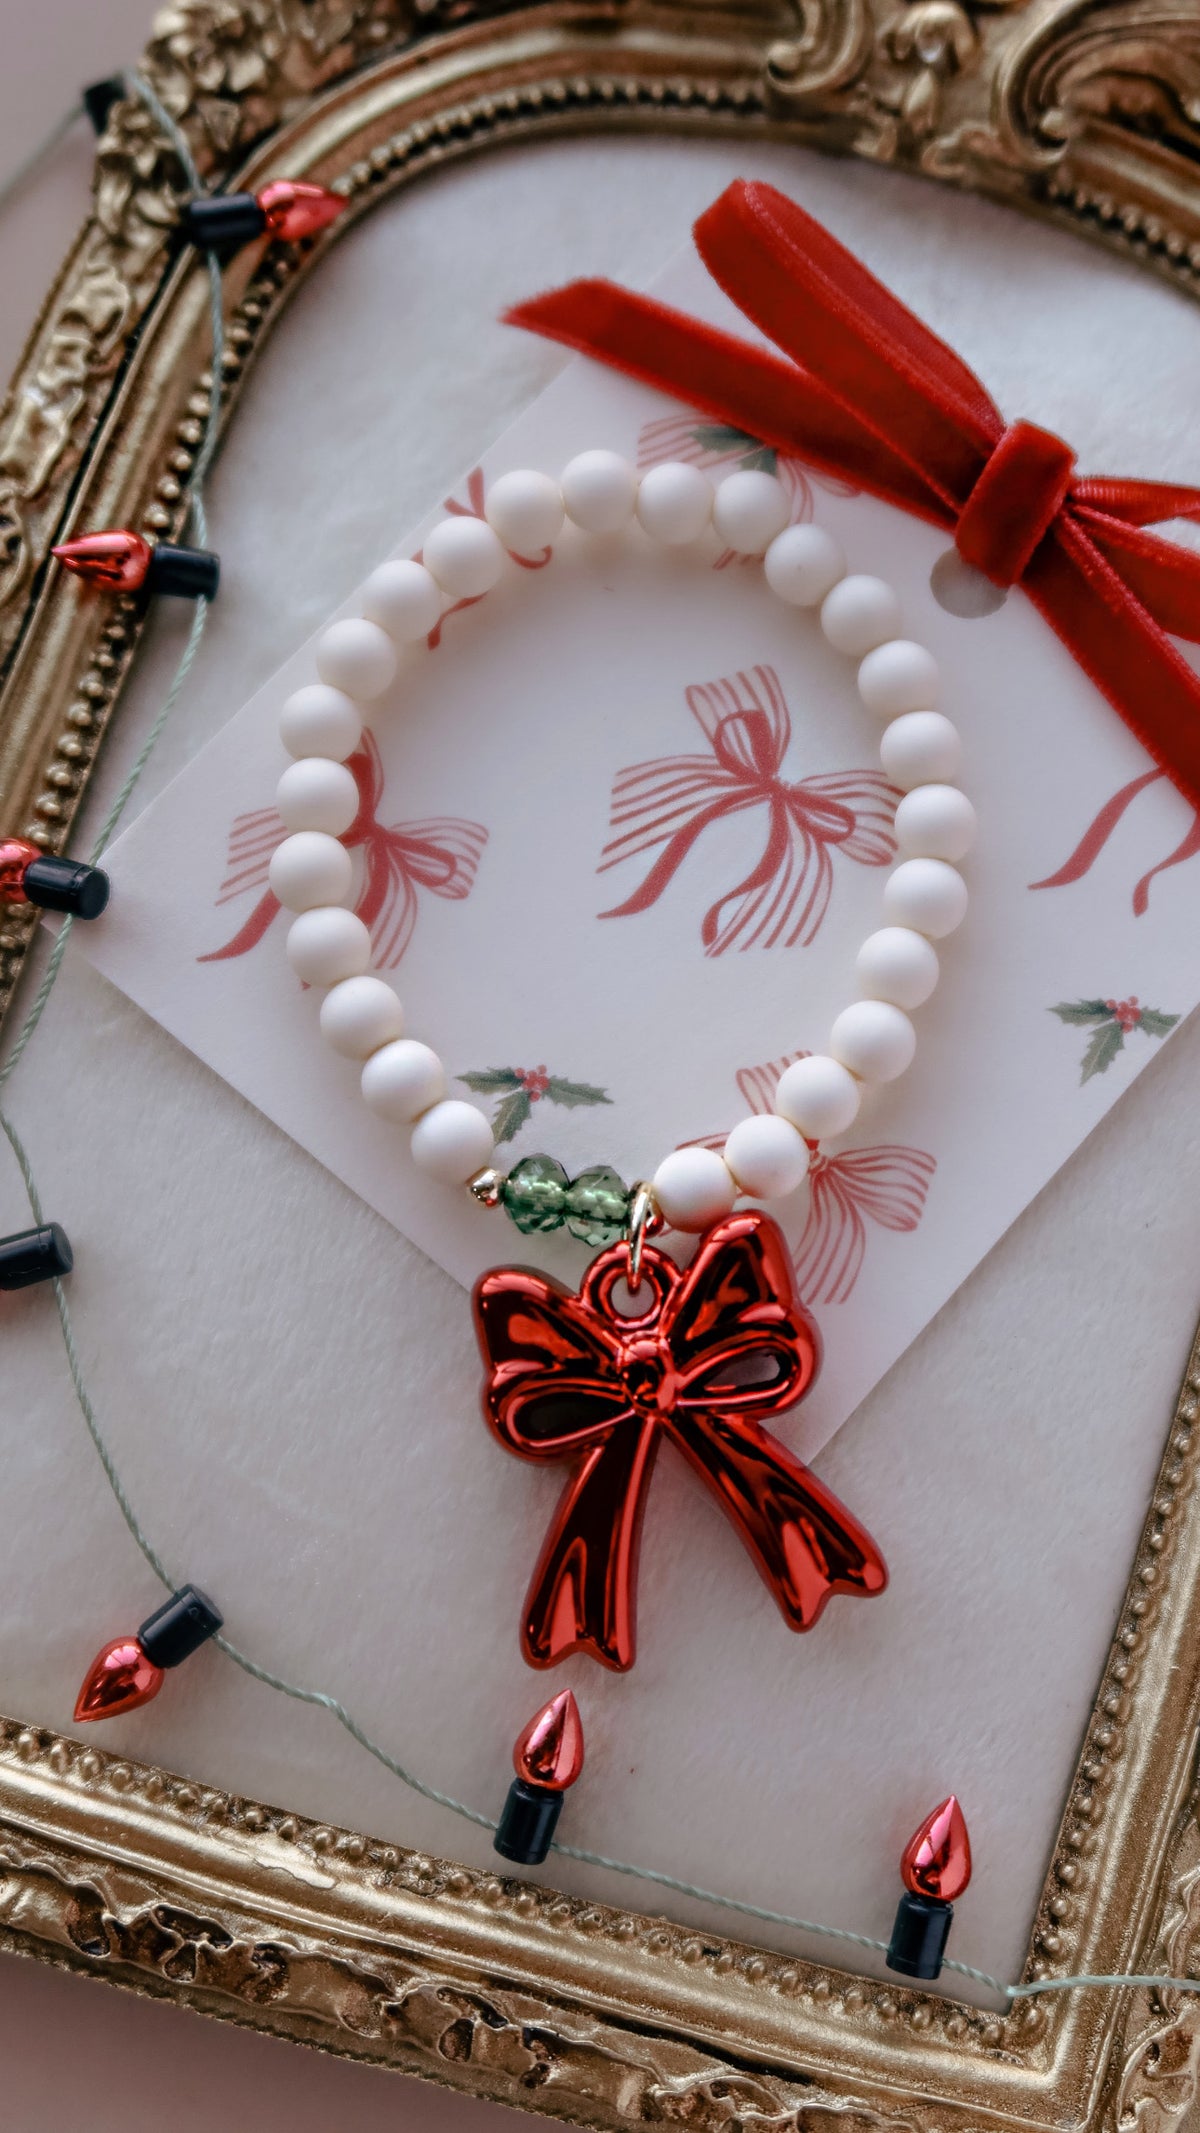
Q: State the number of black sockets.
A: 8